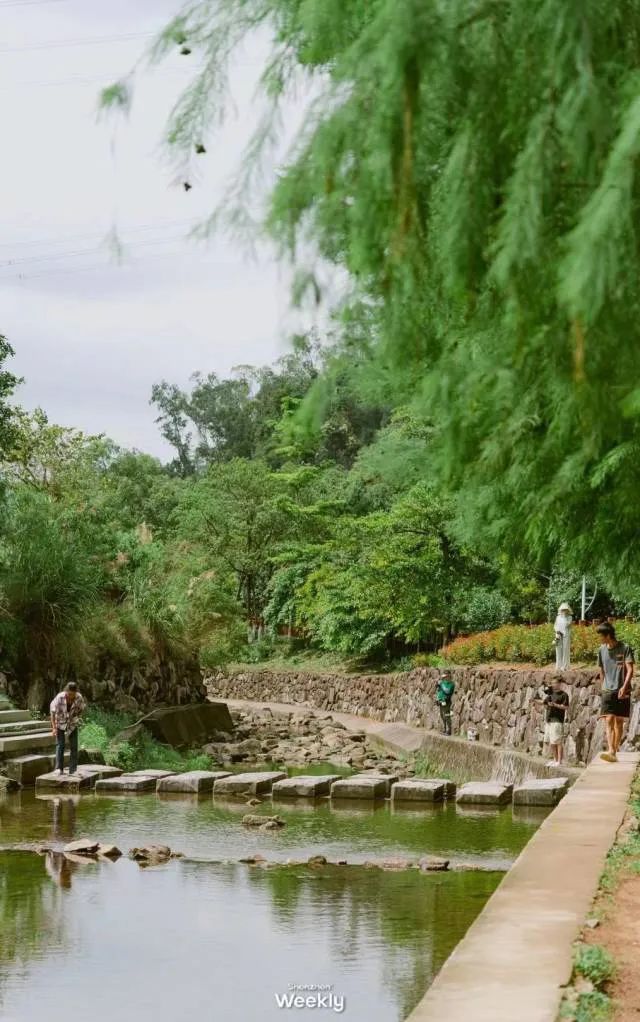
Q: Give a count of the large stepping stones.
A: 9